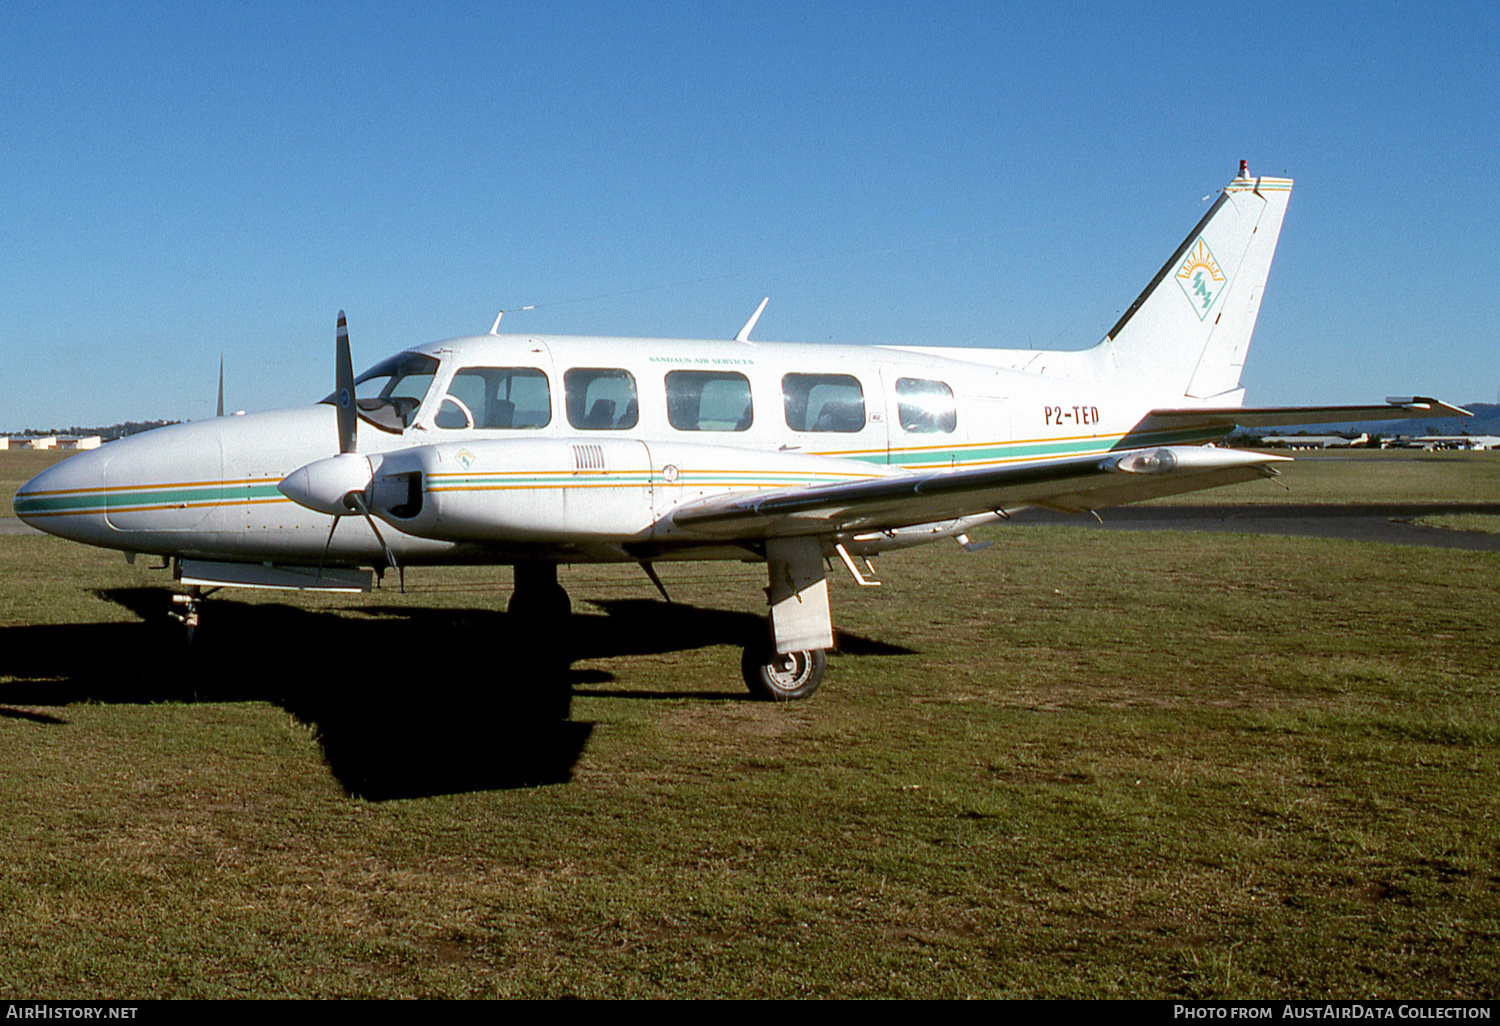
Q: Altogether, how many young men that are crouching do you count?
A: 0